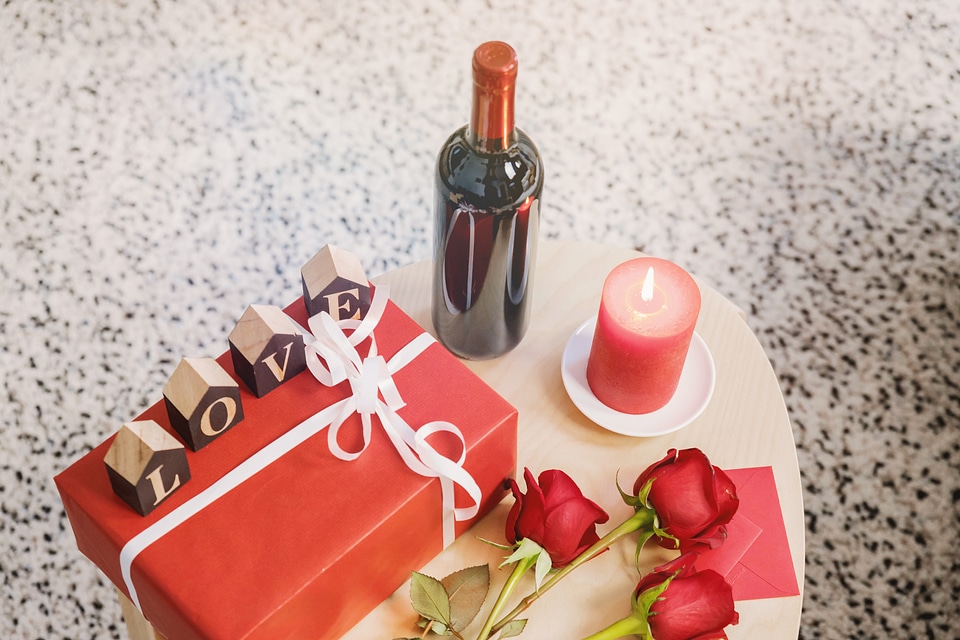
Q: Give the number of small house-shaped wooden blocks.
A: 4